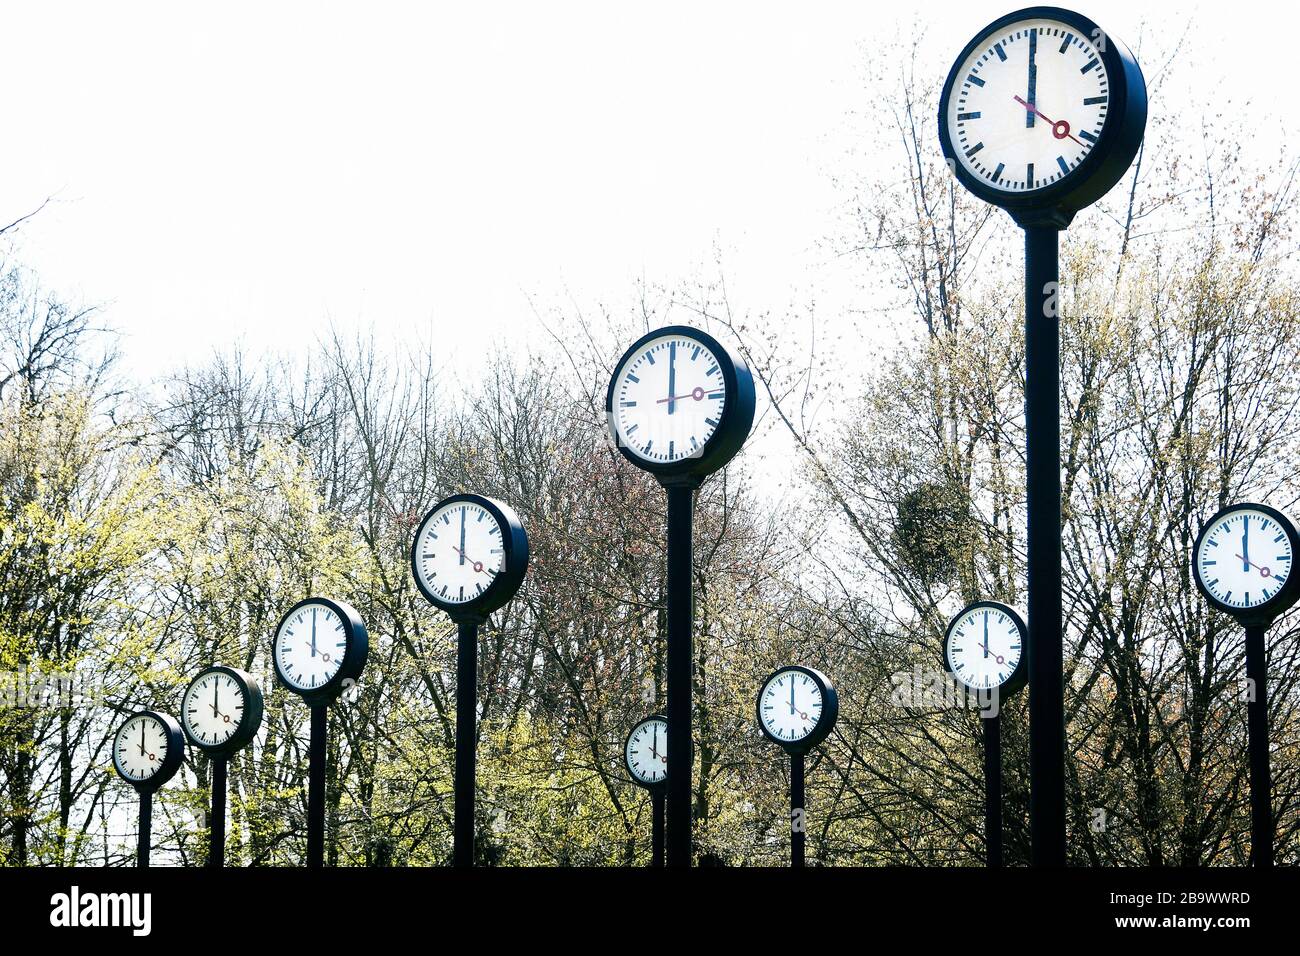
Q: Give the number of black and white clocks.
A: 10